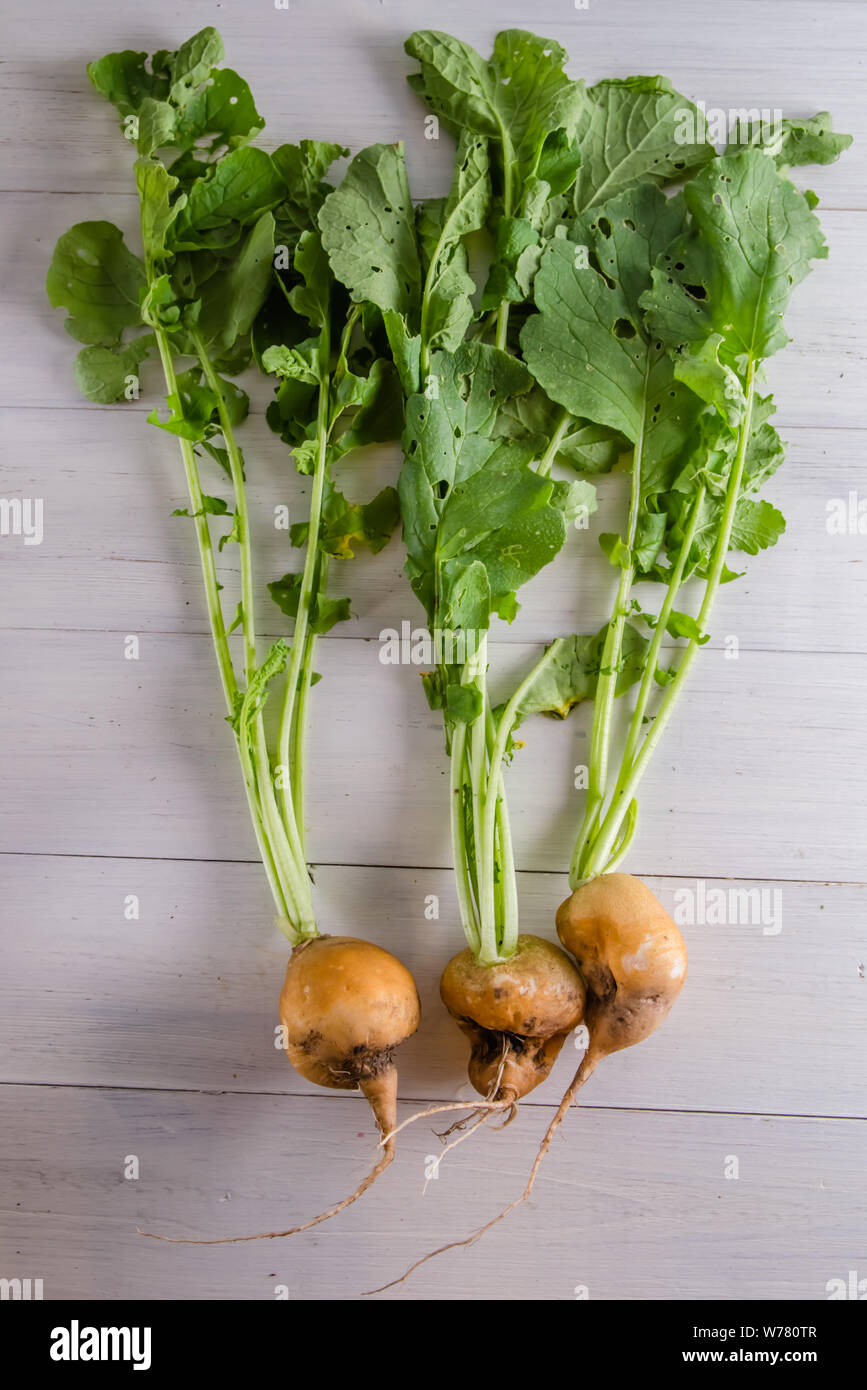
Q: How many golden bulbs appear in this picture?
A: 3